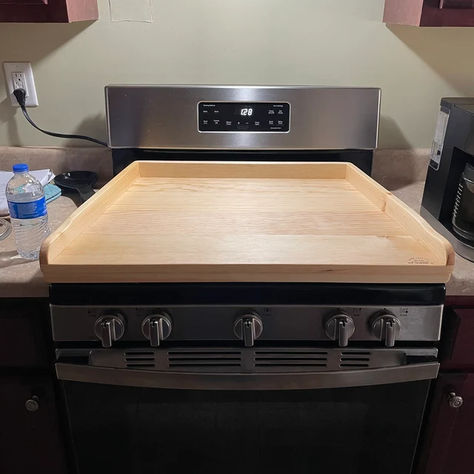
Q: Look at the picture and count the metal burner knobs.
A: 5